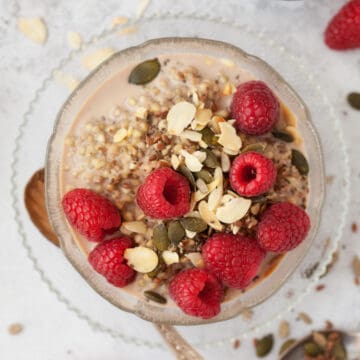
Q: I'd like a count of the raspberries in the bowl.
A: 8